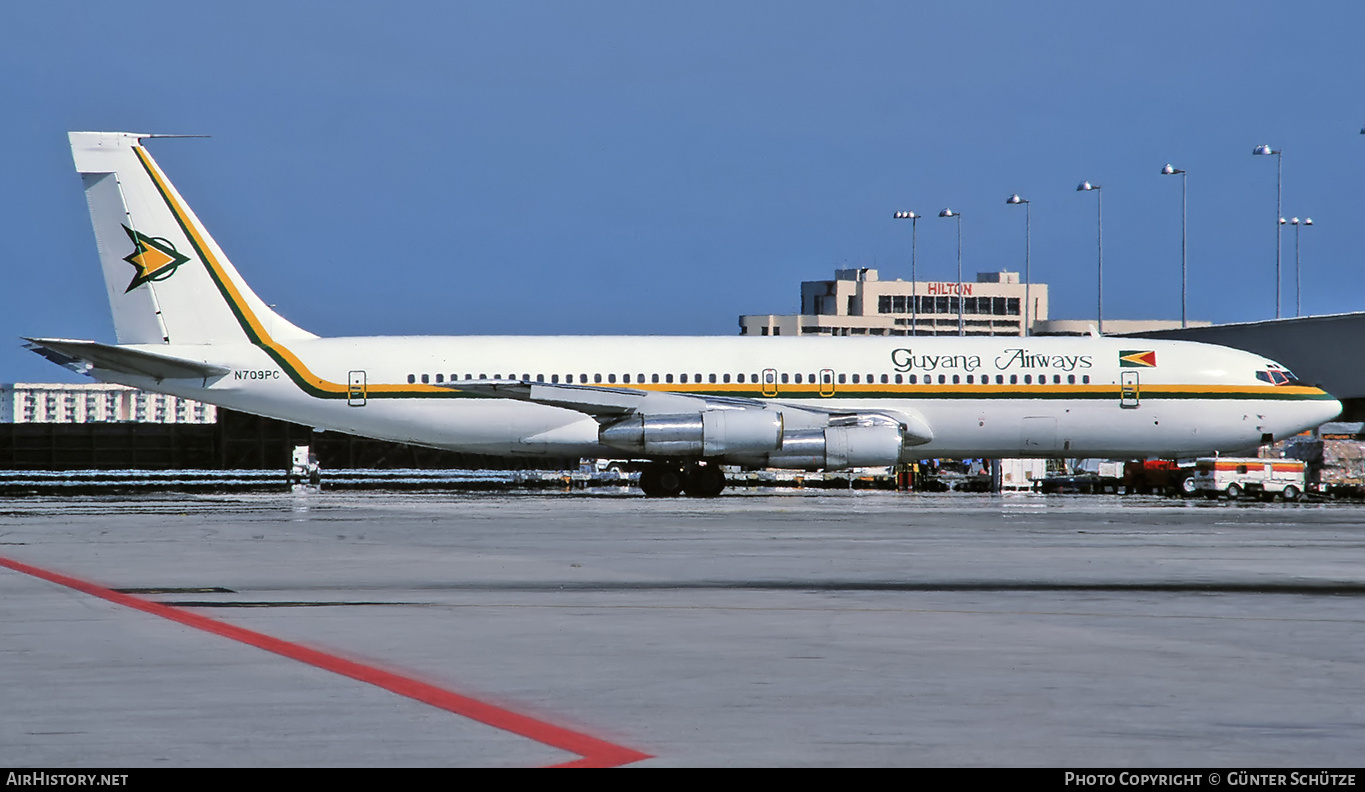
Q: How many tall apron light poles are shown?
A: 7